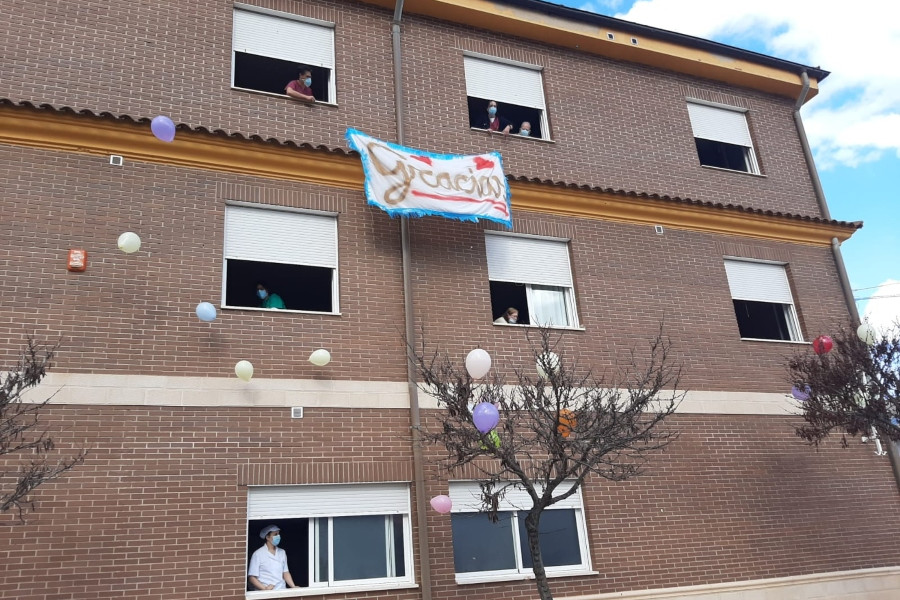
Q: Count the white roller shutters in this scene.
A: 8